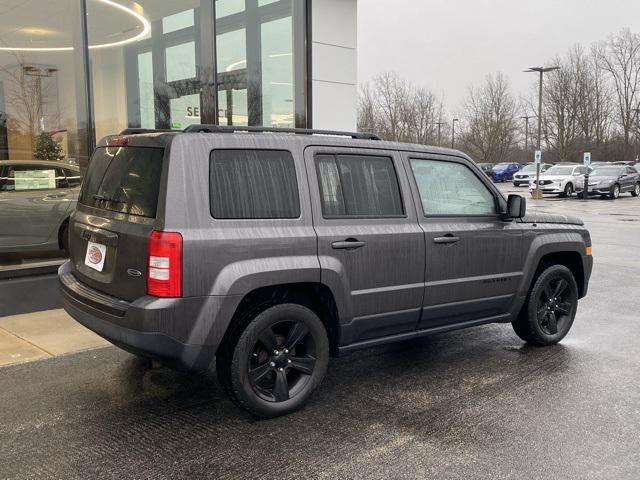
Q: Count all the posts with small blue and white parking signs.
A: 2